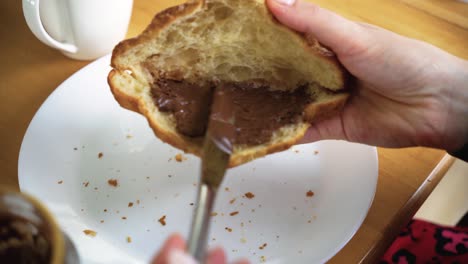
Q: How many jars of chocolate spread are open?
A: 1